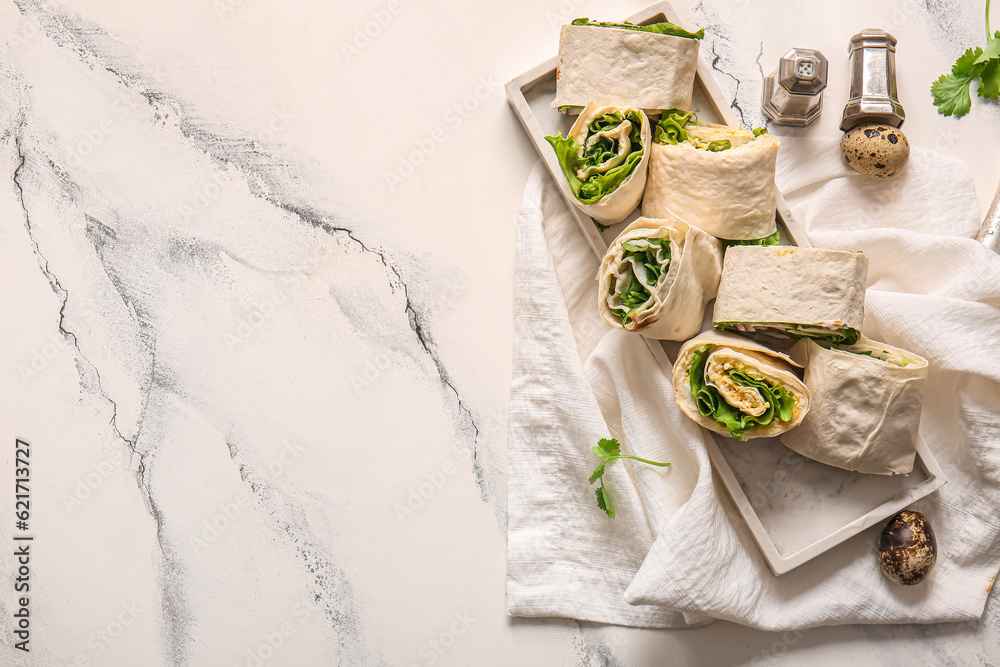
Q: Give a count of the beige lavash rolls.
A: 7